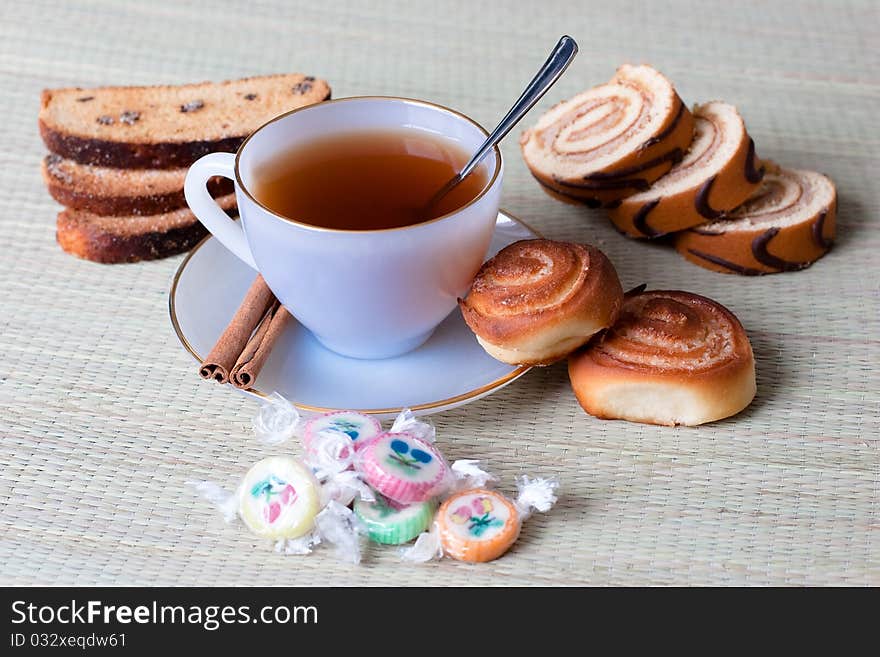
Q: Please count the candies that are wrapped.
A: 5